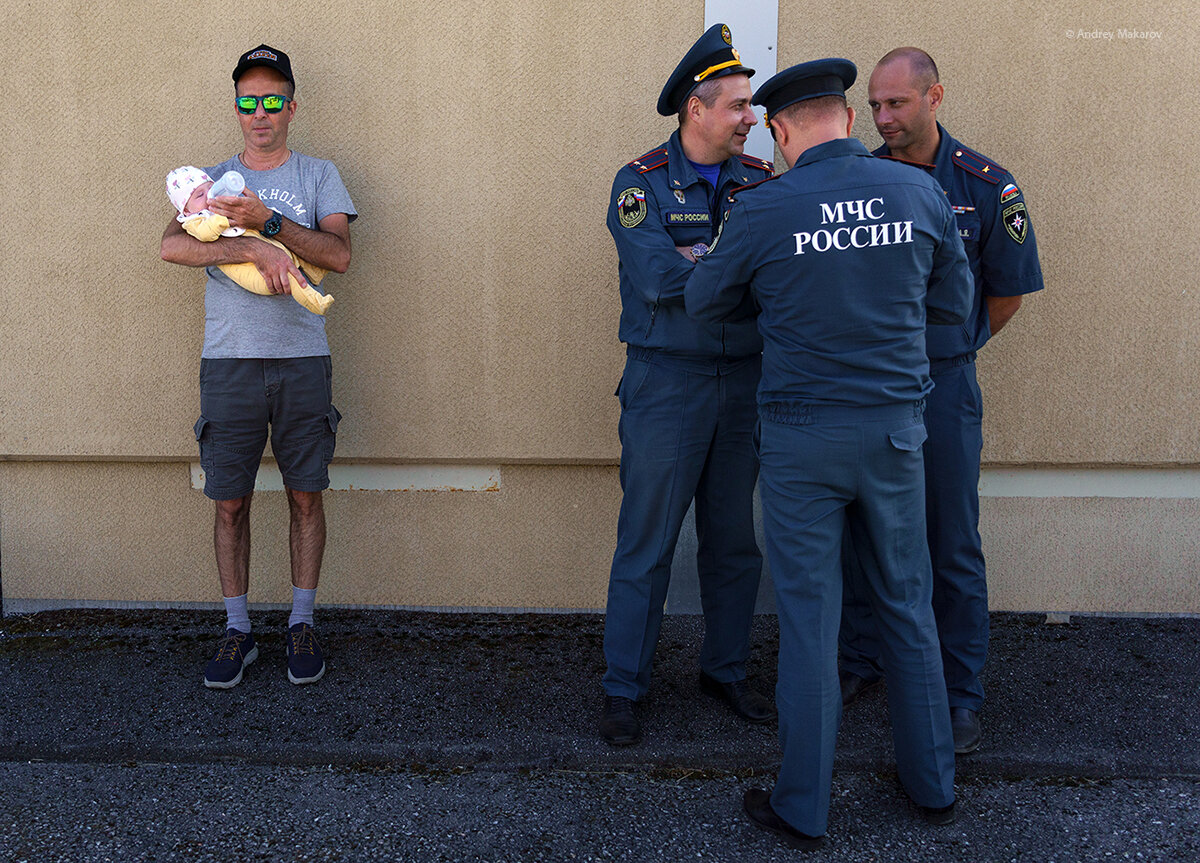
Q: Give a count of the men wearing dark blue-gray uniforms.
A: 3